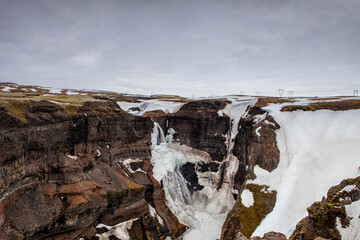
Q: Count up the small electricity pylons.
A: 5